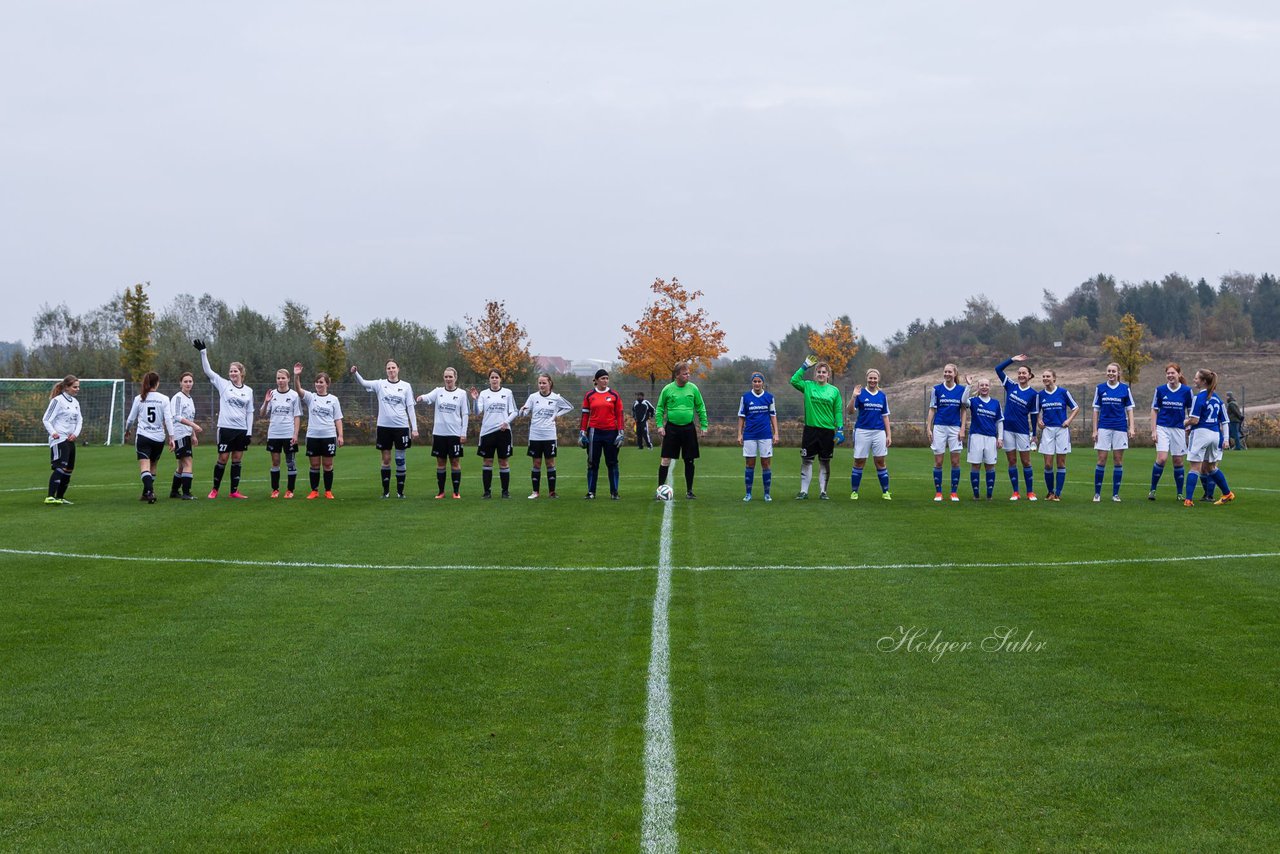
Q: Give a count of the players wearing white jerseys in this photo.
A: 10